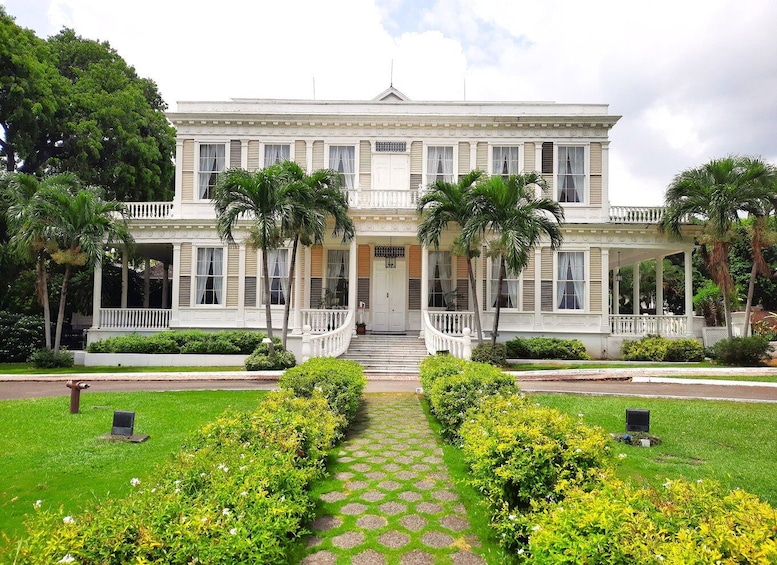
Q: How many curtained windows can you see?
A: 12